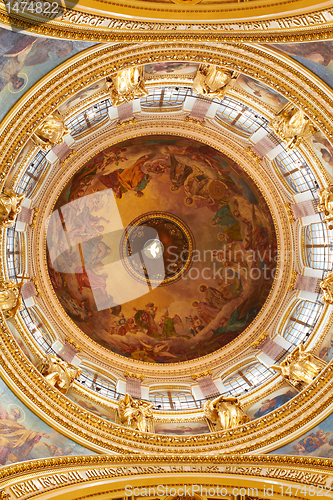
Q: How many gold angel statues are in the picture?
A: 12